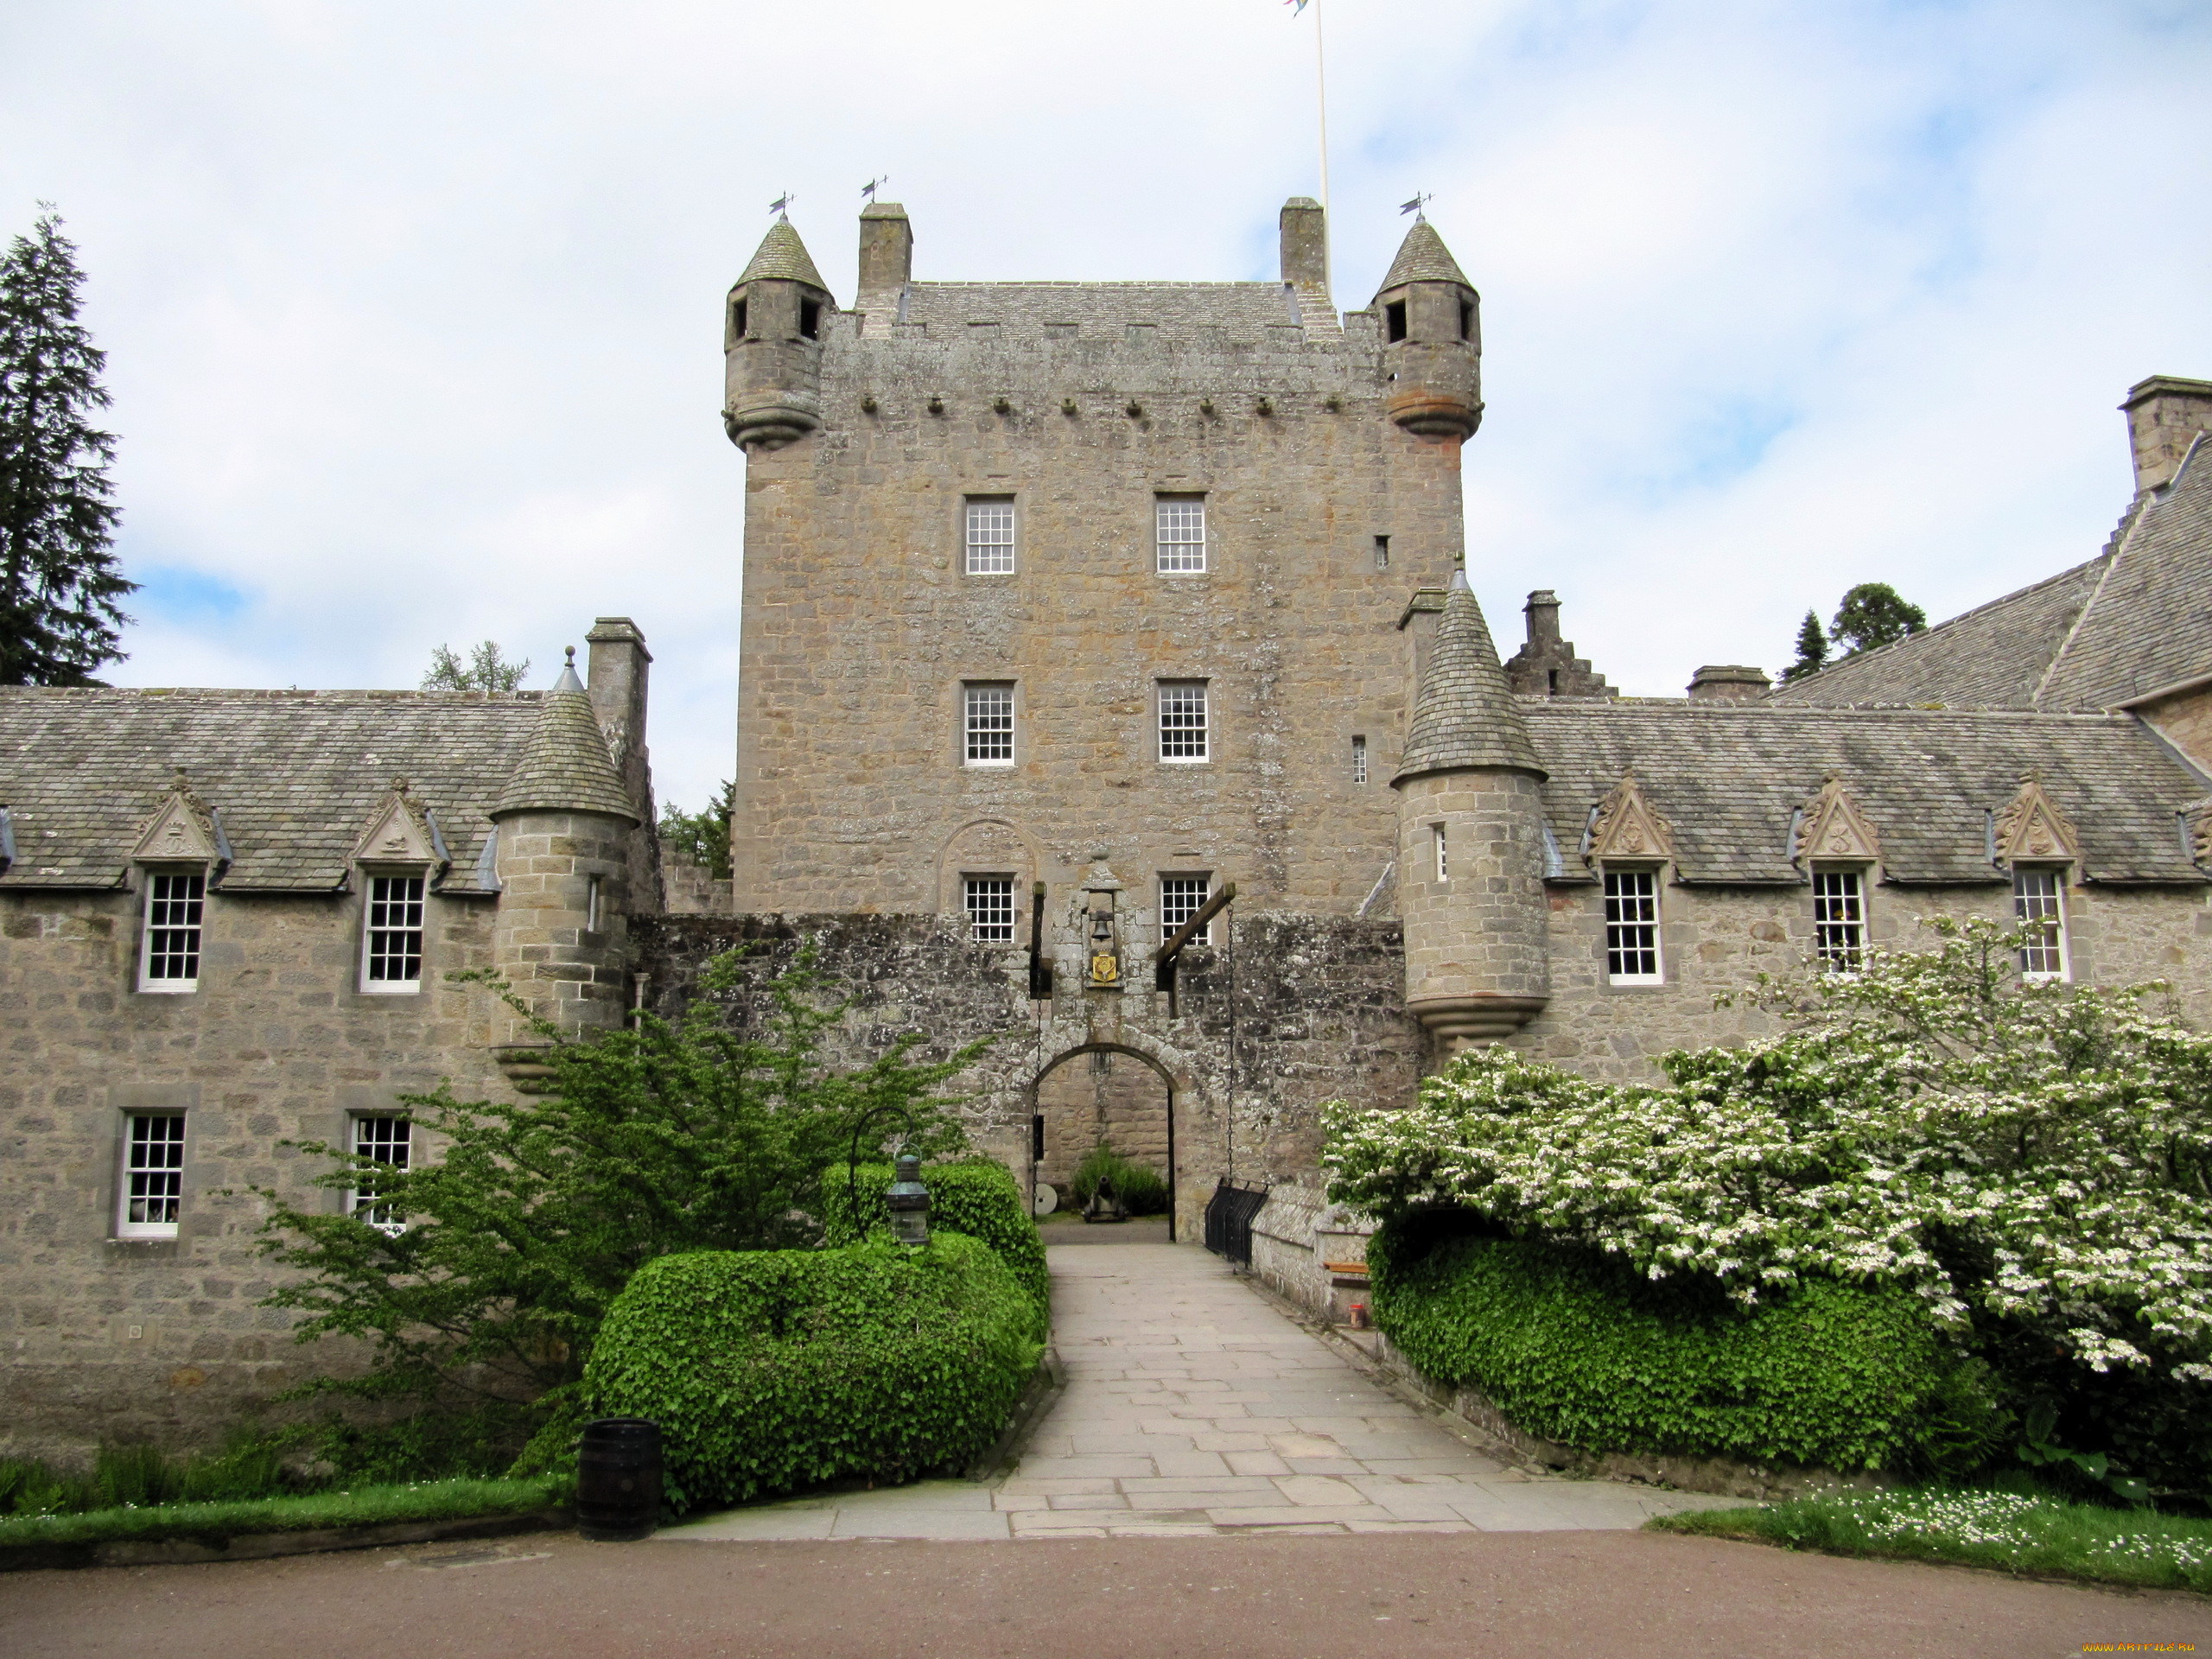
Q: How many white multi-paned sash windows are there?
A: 13